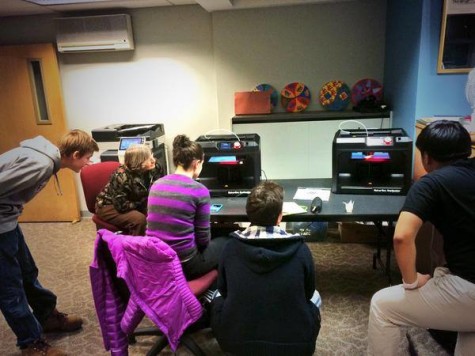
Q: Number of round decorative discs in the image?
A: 4